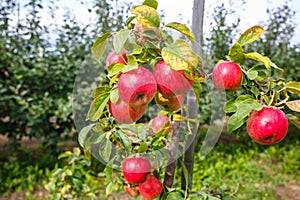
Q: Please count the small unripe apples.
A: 0